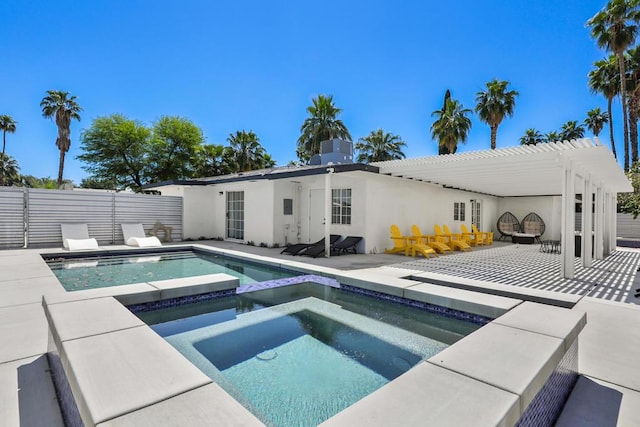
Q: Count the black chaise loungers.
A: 2